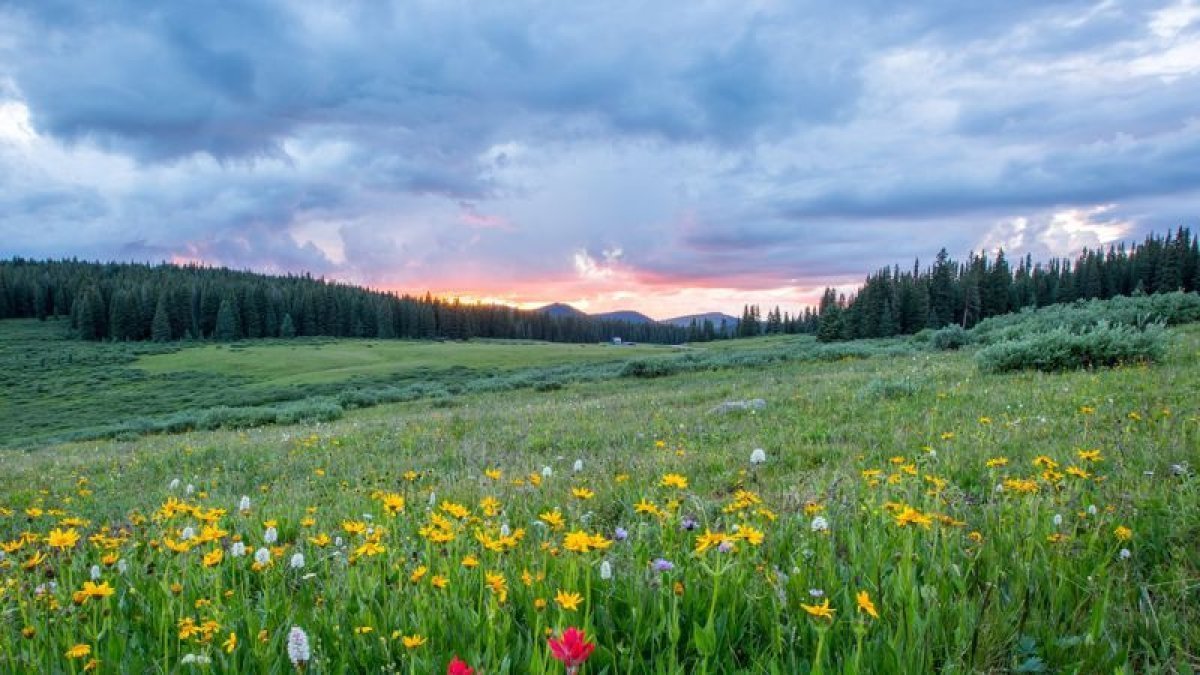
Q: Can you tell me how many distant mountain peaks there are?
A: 3